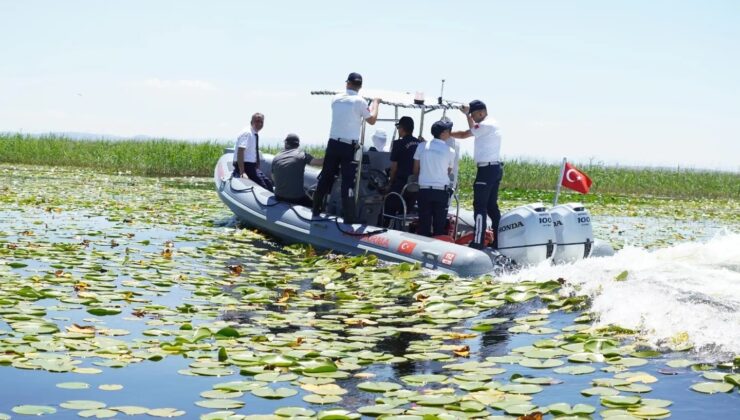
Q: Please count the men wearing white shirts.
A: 4